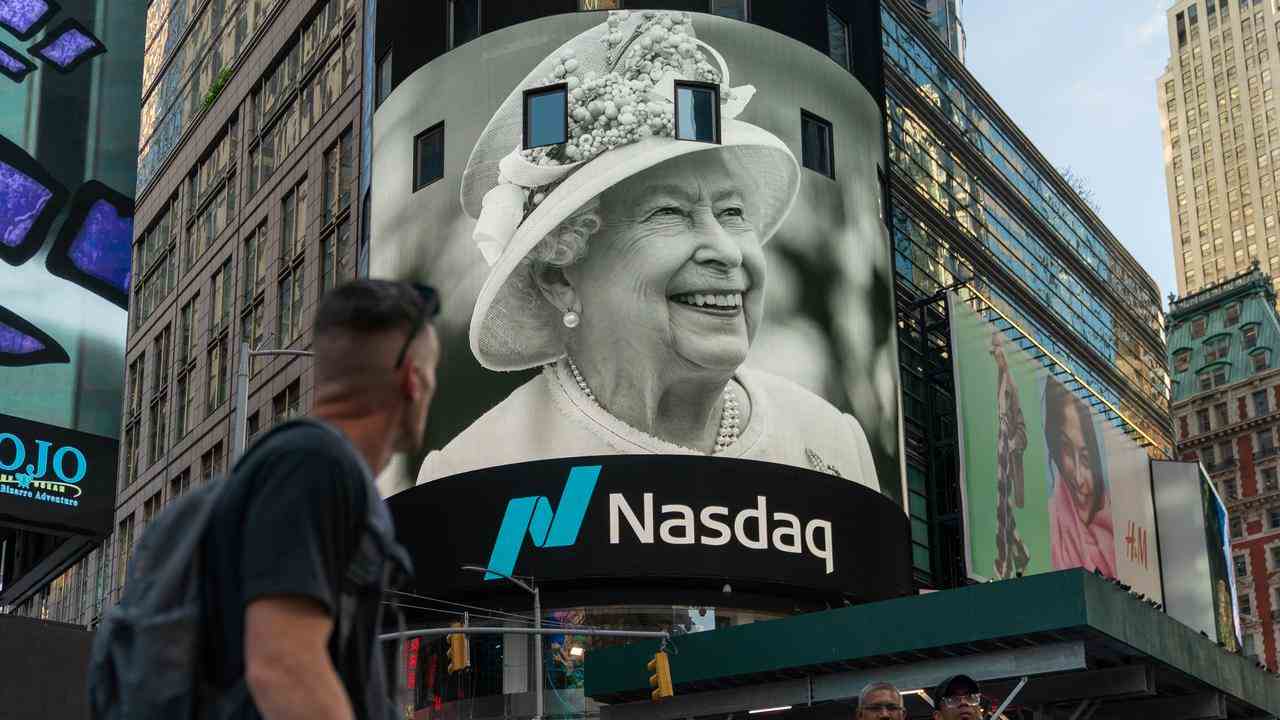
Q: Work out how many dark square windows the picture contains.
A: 4